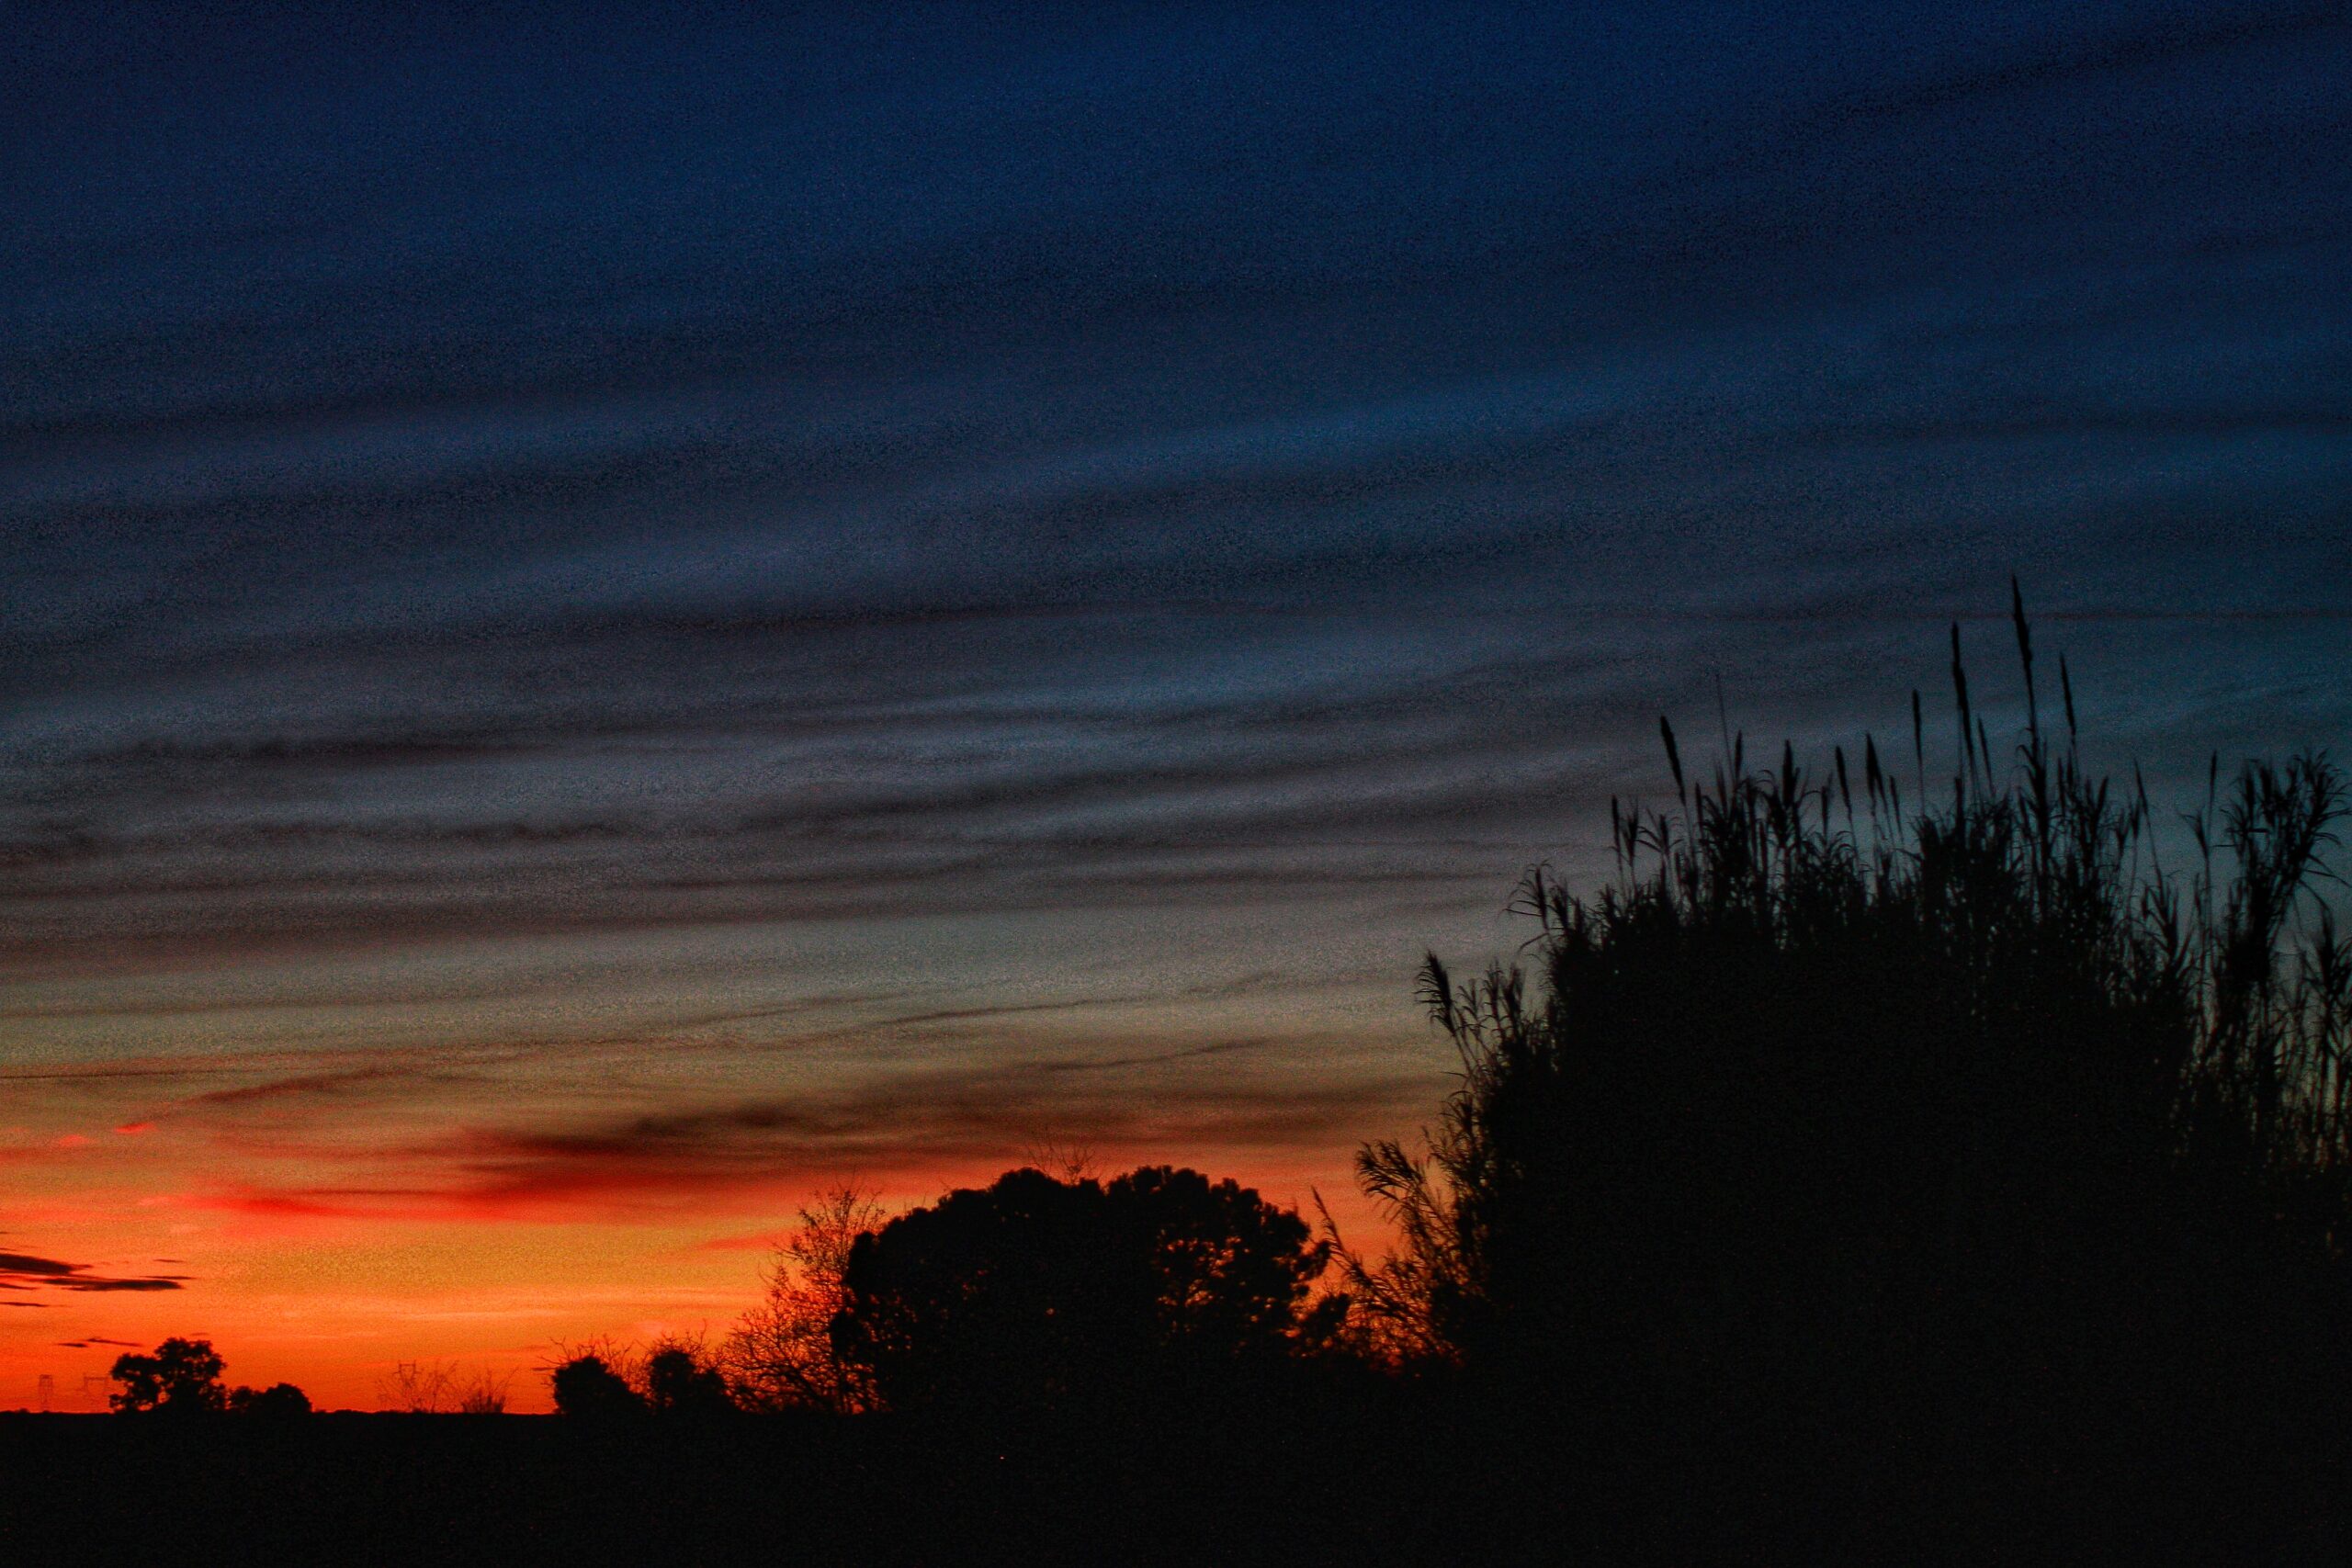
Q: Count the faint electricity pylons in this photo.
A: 3